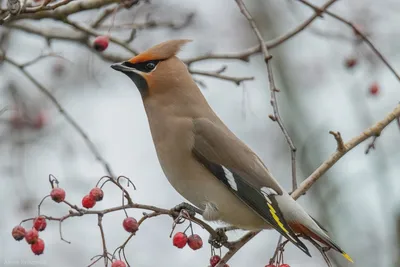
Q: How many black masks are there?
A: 1